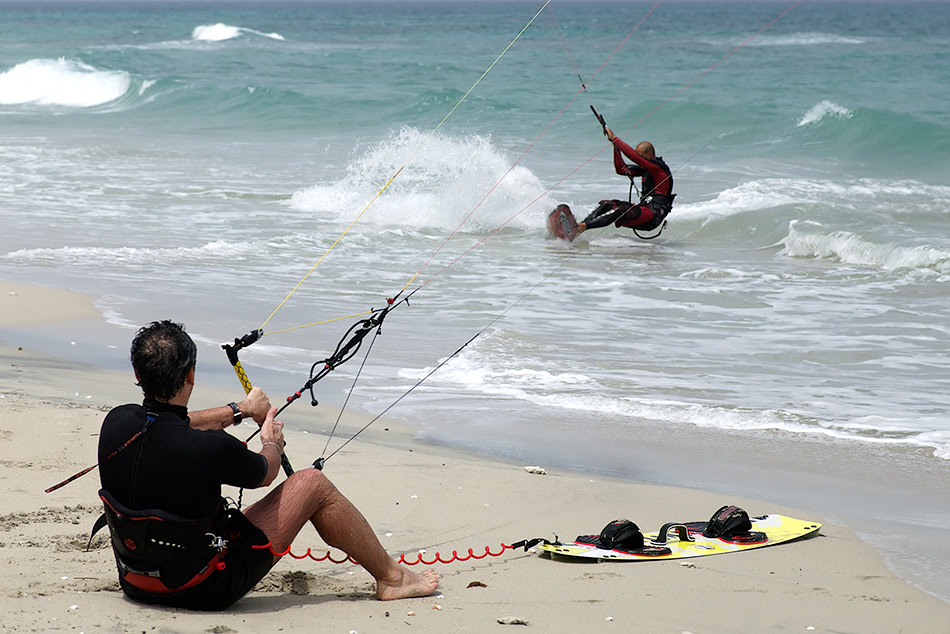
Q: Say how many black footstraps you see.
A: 2